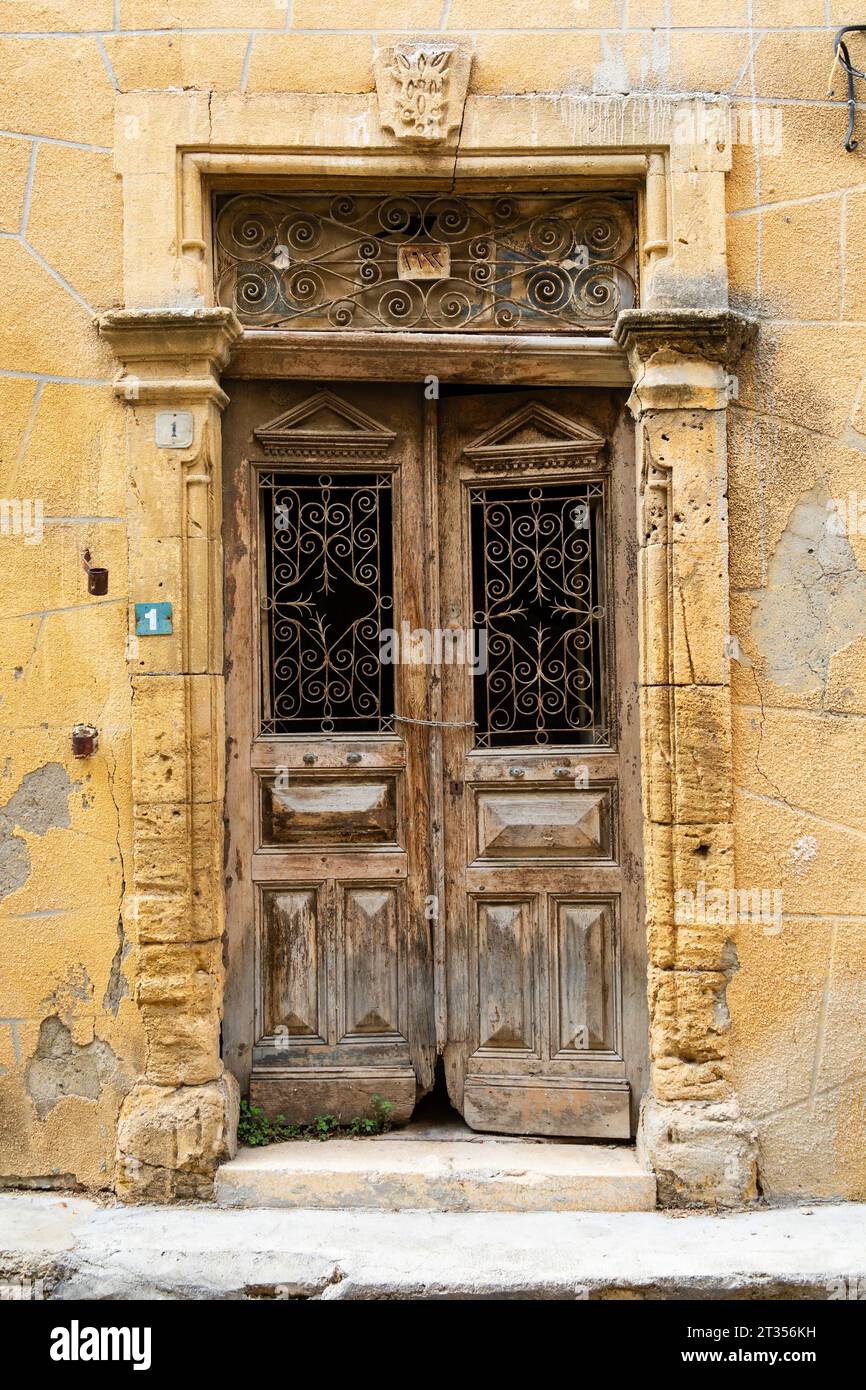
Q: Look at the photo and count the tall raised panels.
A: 4